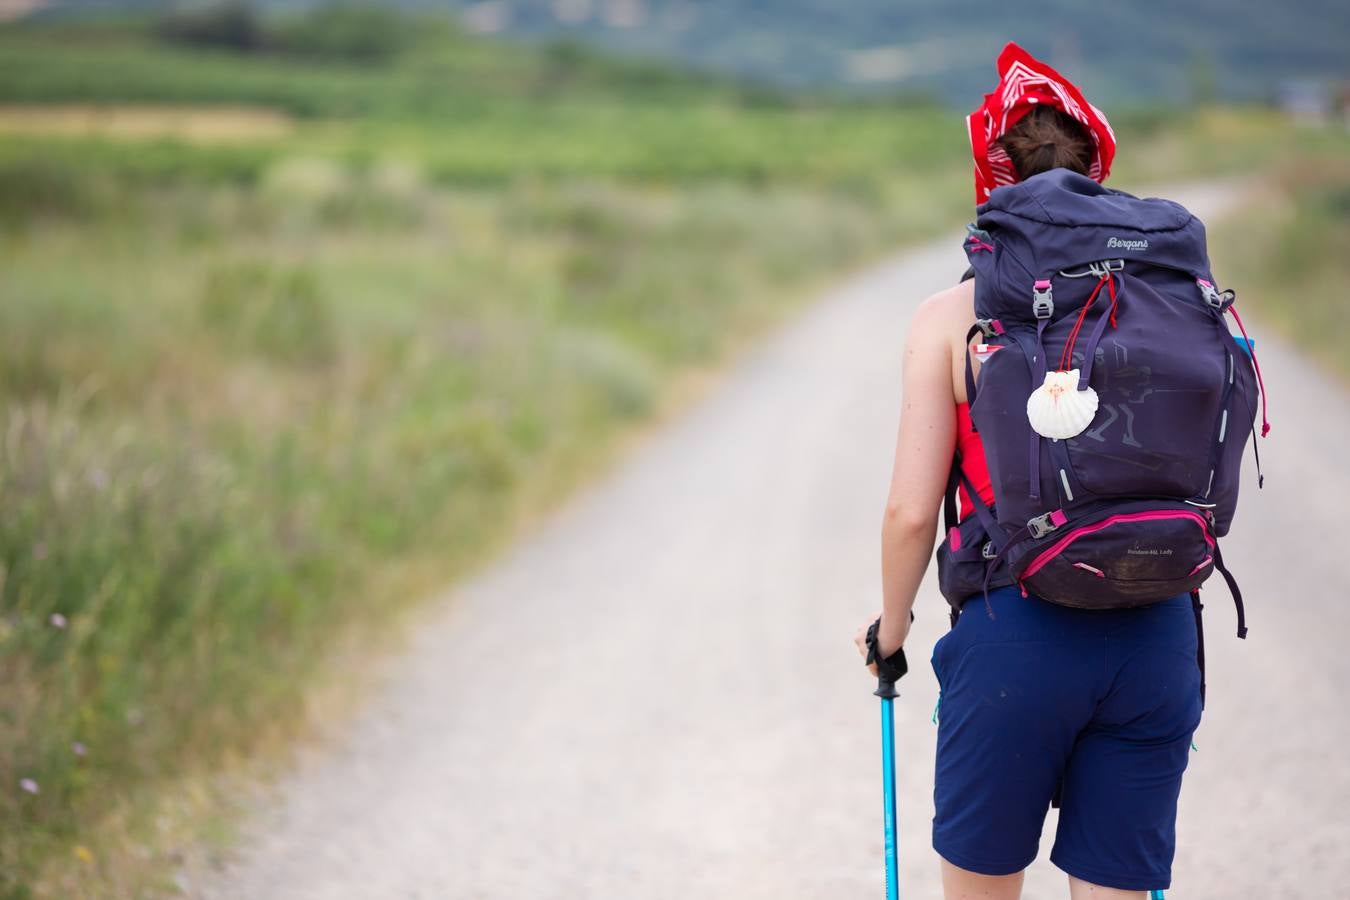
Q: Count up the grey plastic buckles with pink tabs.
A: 4